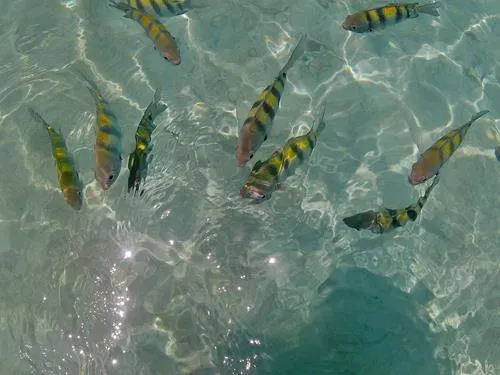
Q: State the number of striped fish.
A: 10